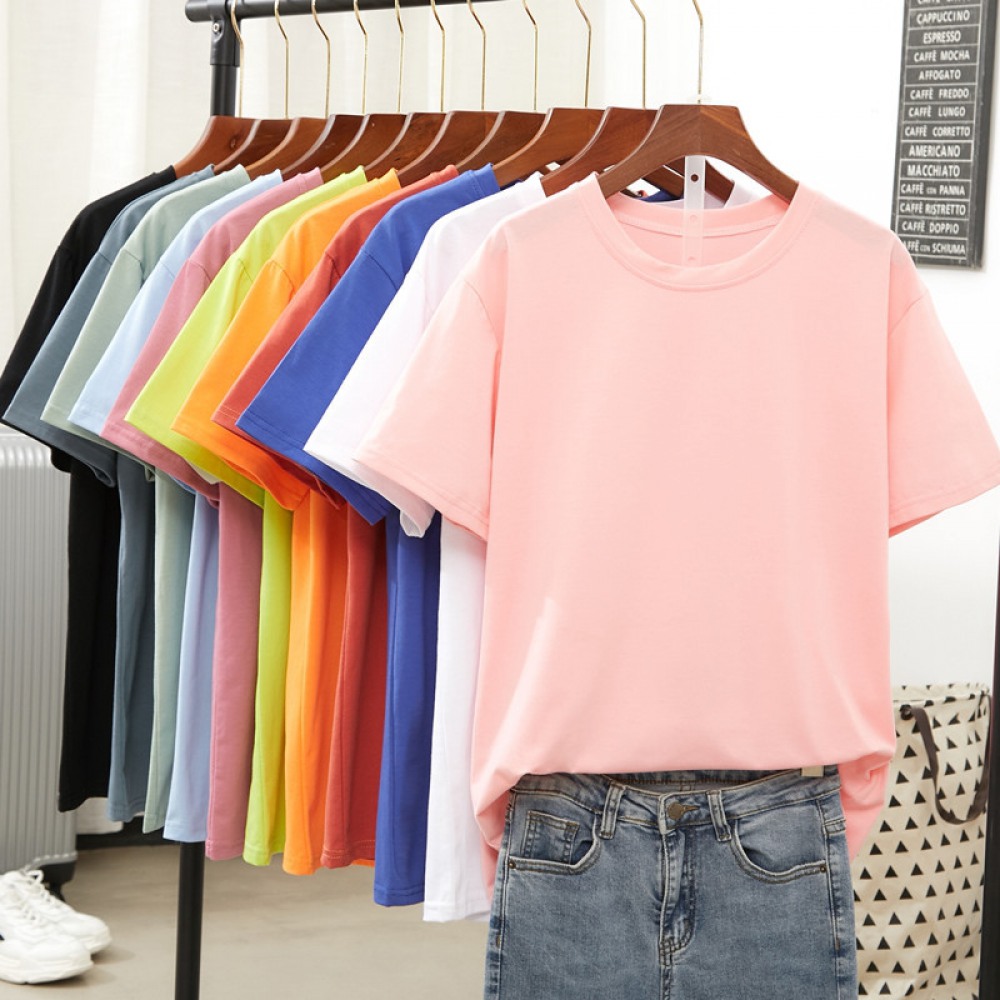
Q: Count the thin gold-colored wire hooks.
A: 11